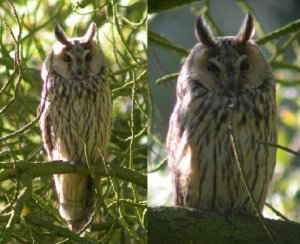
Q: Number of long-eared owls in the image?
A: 2